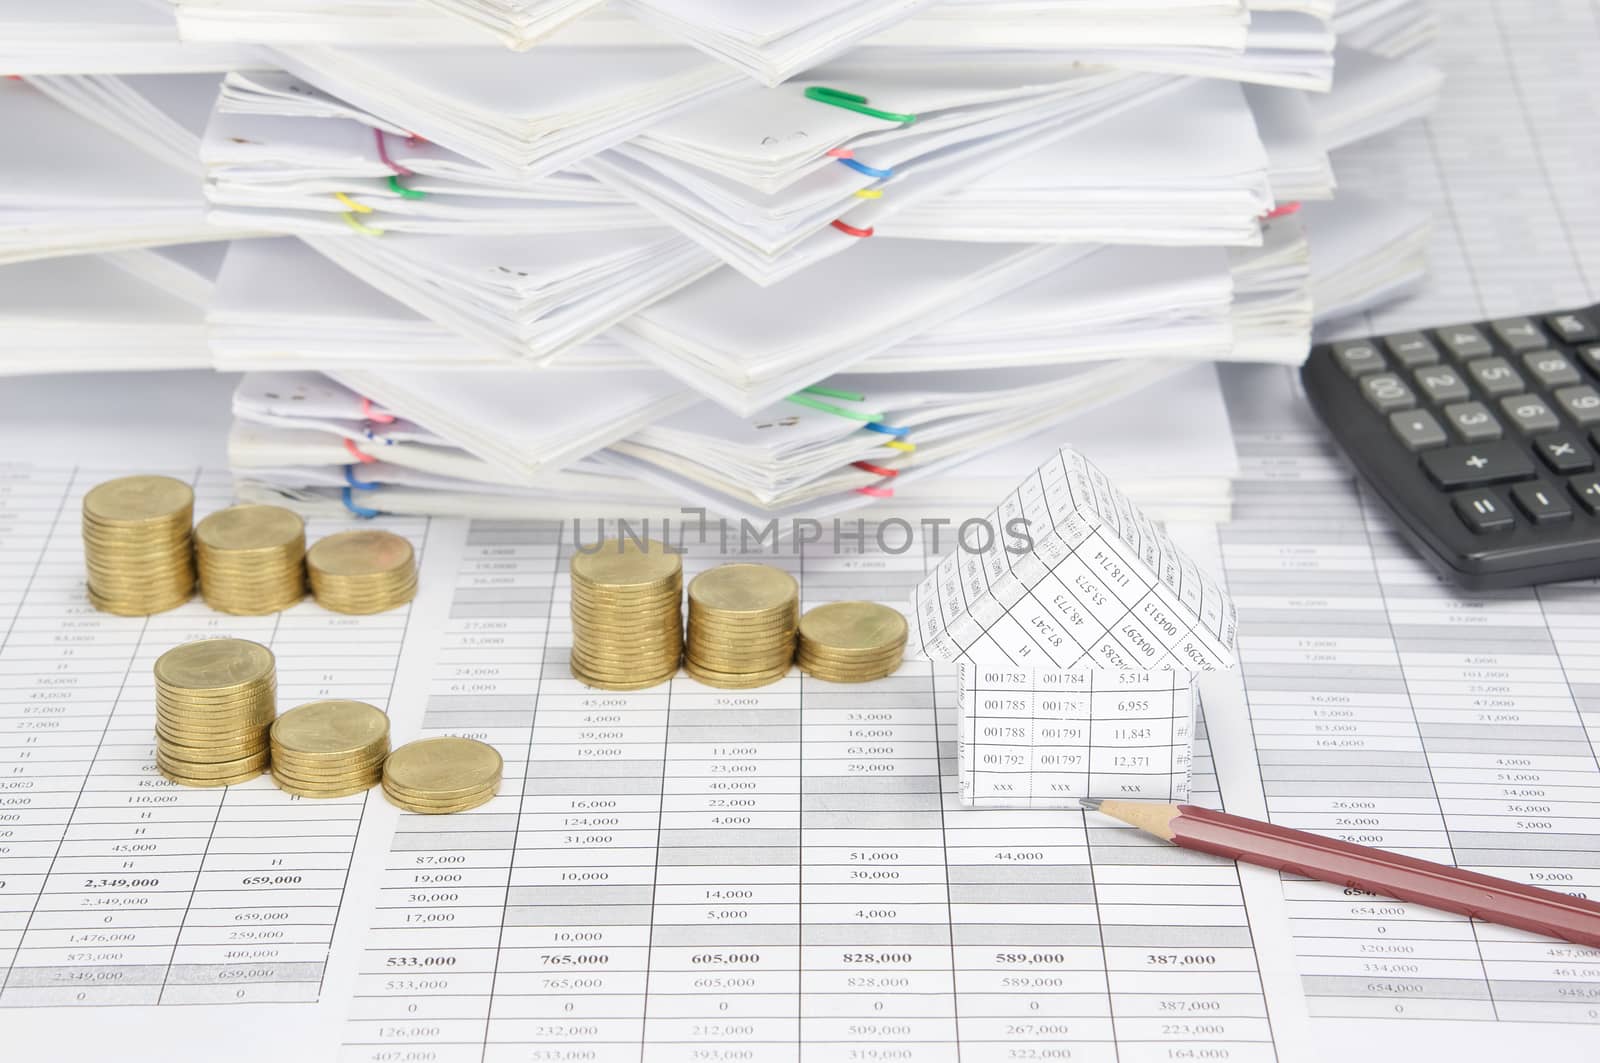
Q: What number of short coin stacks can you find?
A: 3